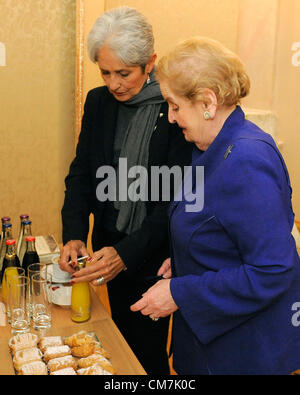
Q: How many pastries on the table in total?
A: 11